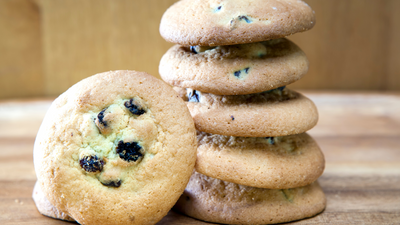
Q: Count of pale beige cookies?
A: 7